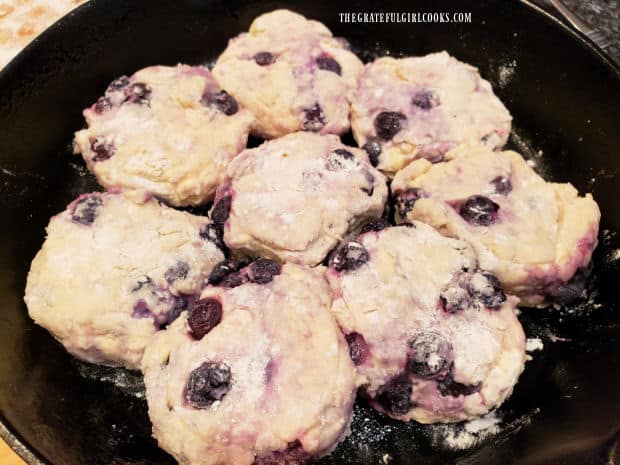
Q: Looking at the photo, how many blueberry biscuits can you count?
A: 8